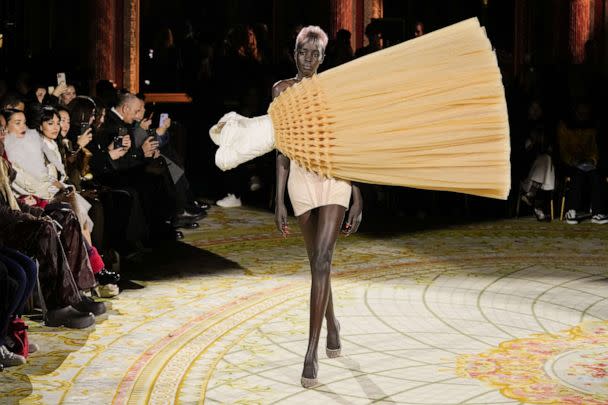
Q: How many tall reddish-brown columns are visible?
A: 3